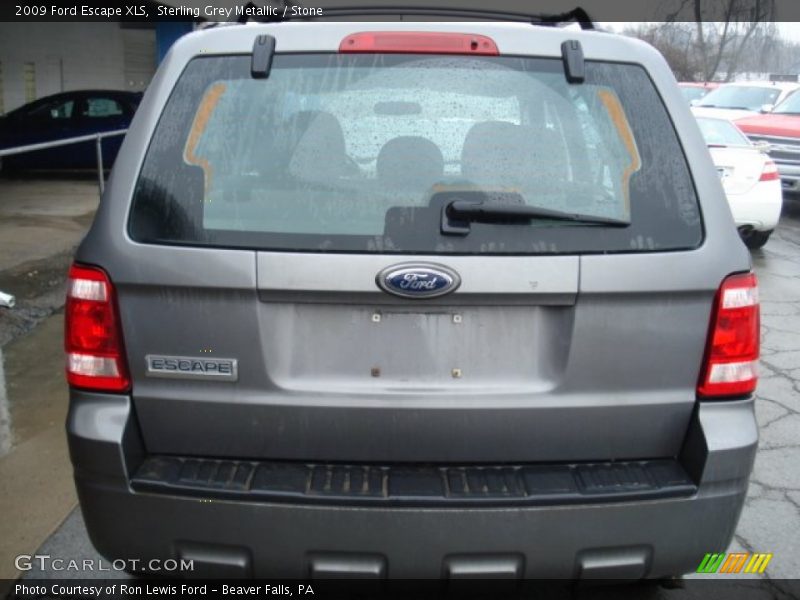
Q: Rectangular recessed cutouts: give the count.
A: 4